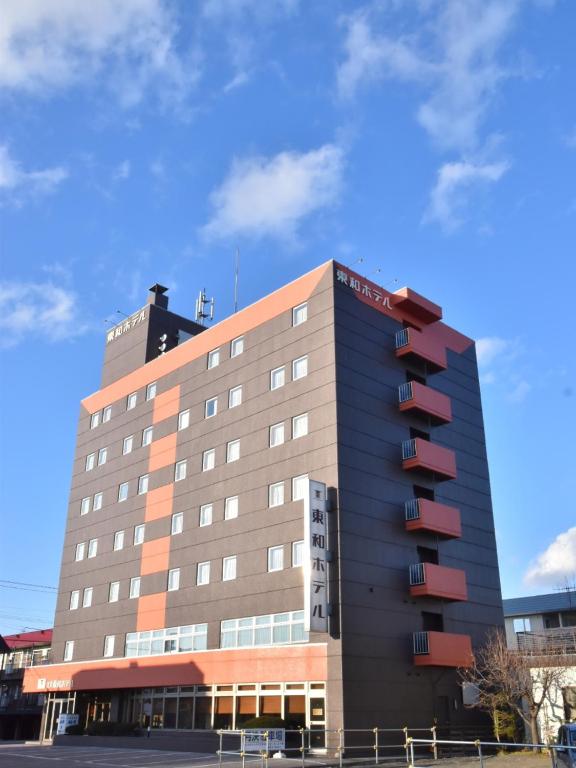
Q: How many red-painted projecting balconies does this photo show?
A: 6